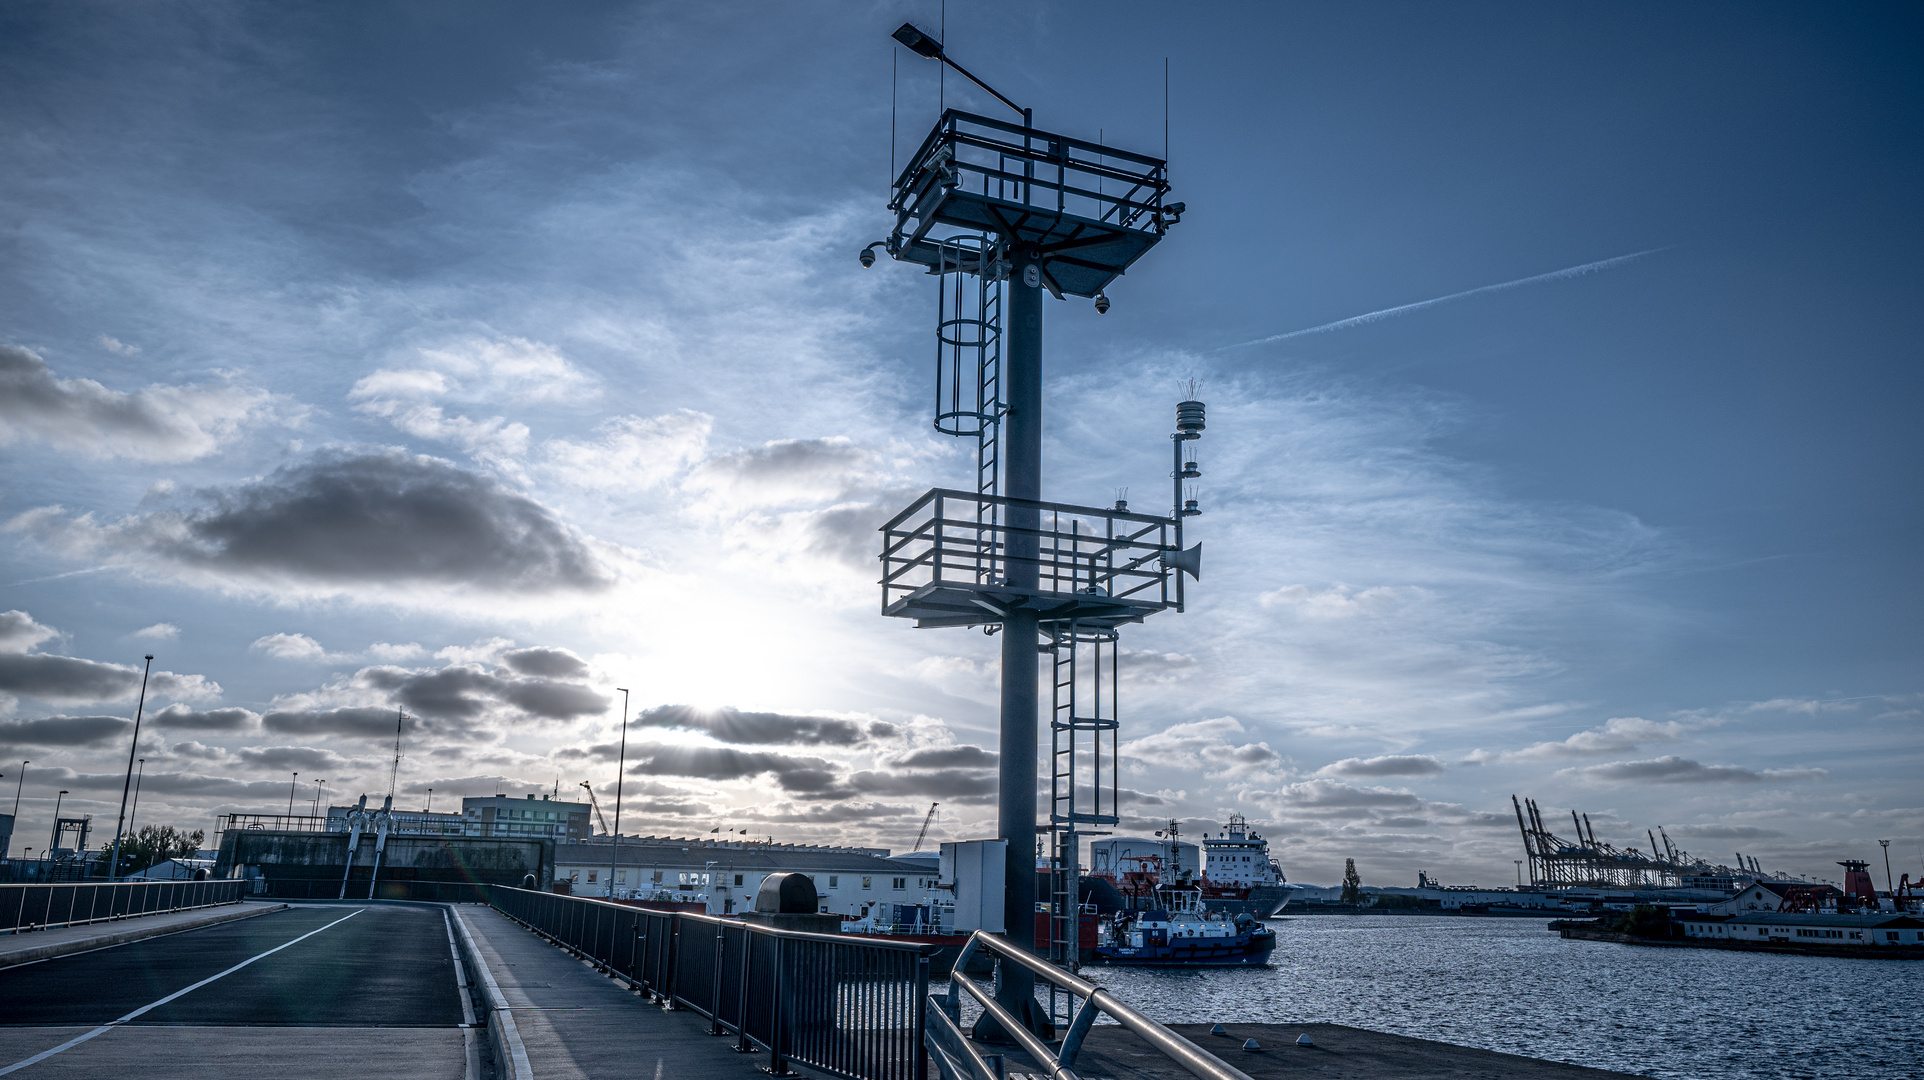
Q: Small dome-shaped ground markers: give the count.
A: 3